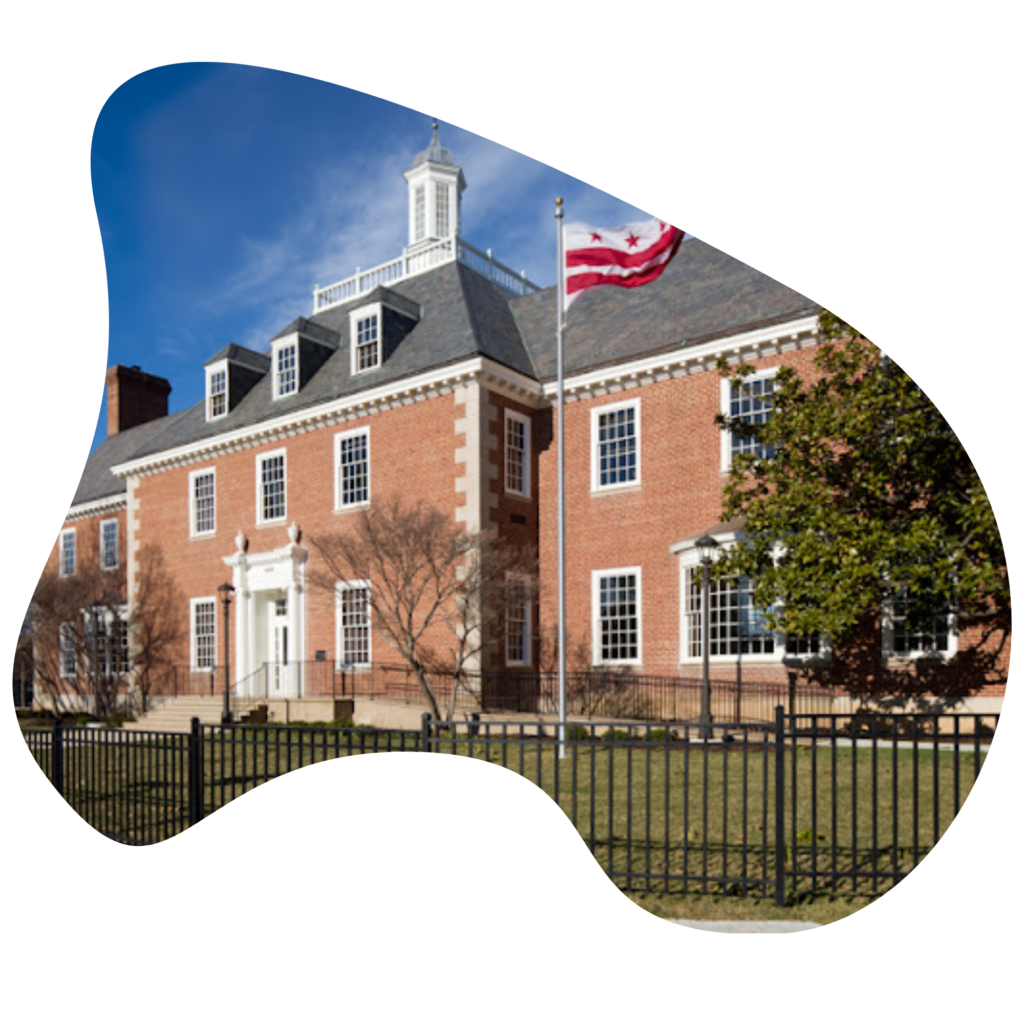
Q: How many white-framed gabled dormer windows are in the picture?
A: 3